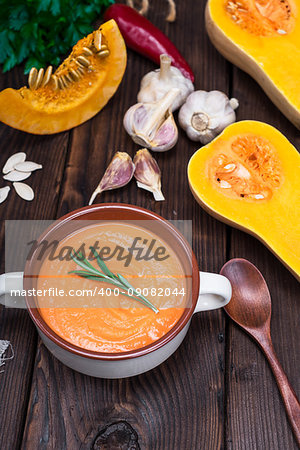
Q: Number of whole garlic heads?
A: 2